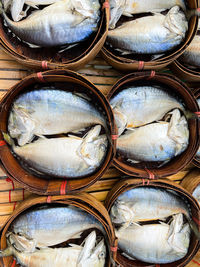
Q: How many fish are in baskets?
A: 12